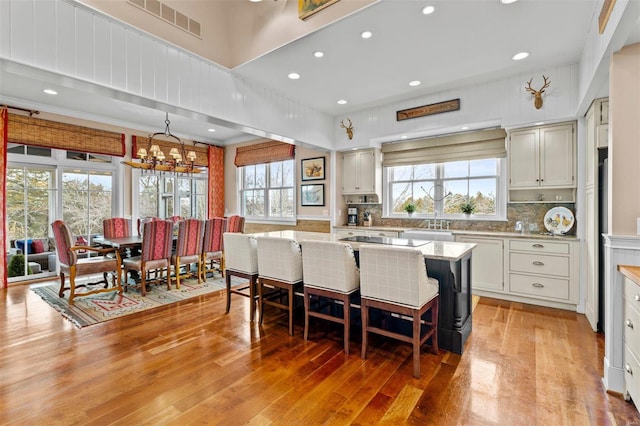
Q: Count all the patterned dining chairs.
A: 8